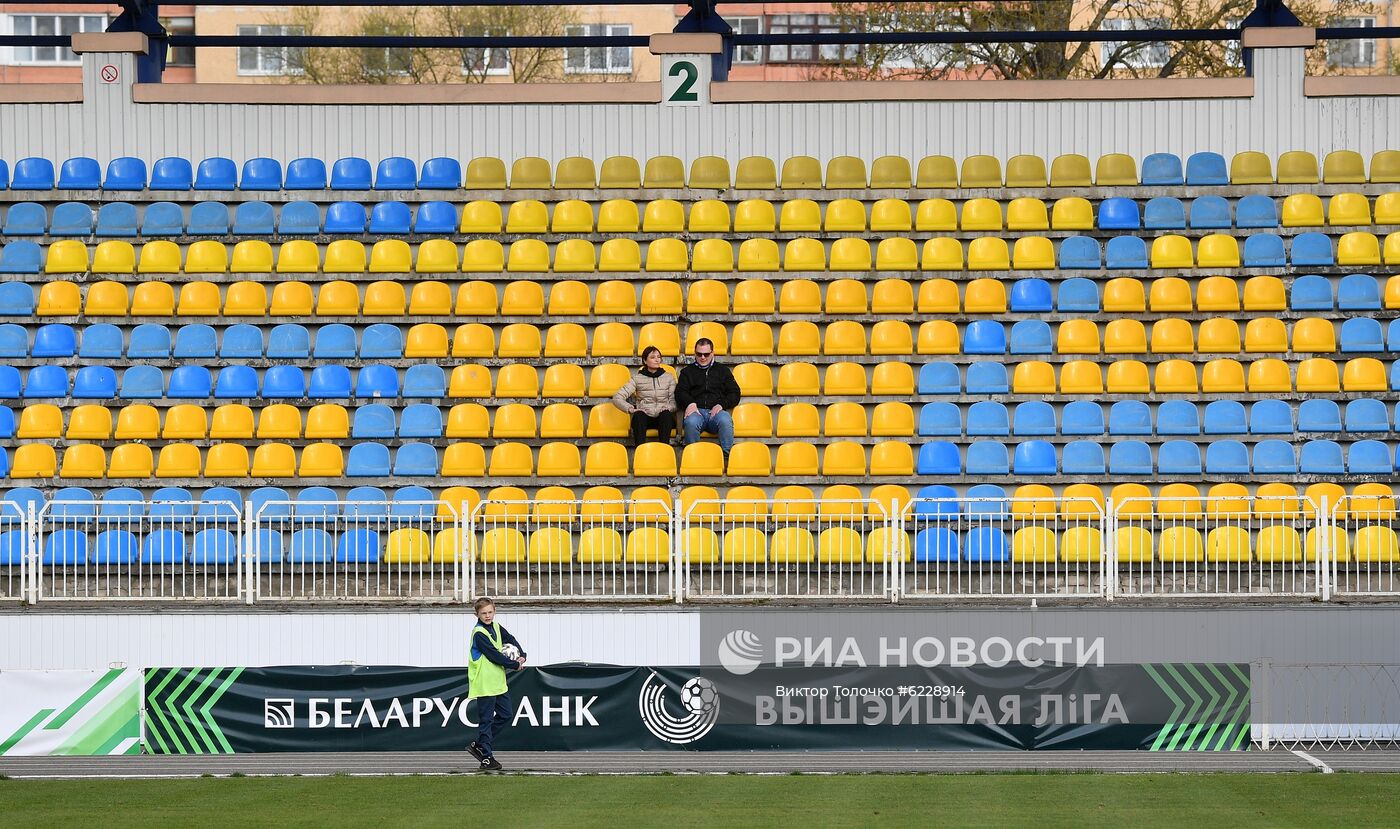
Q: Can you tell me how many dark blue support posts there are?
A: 3